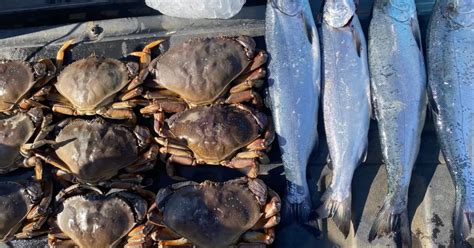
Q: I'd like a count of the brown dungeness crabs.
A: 9